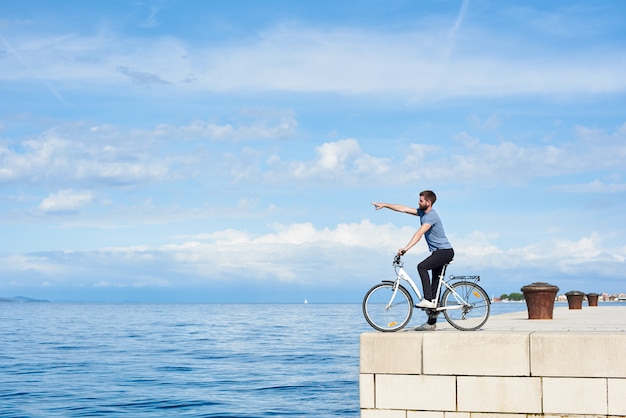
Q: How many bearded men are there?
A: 1